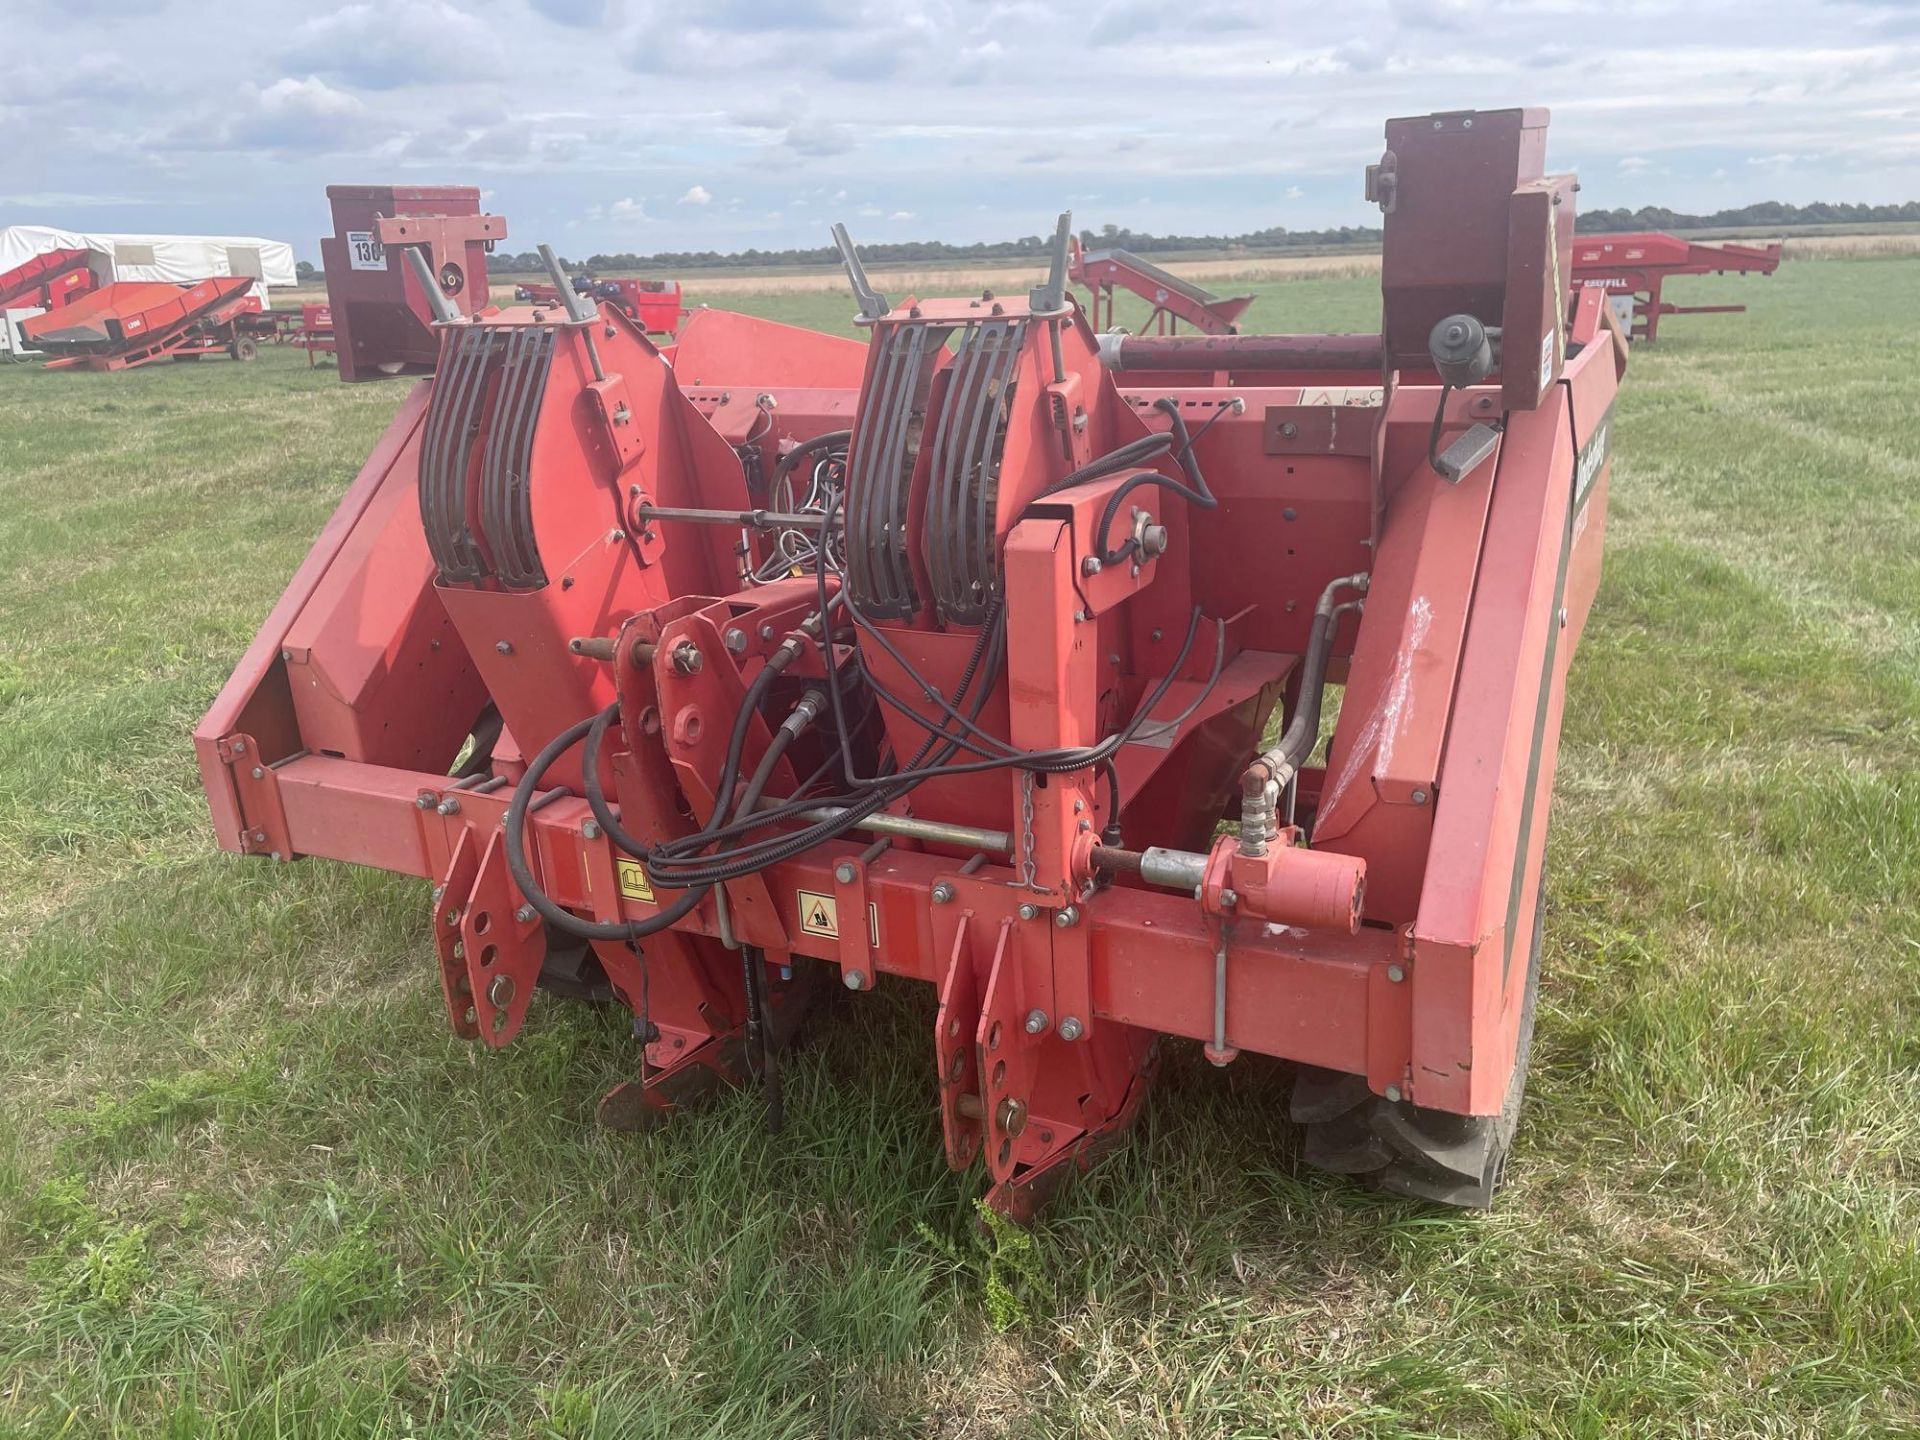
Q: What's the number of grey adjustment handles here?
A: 4